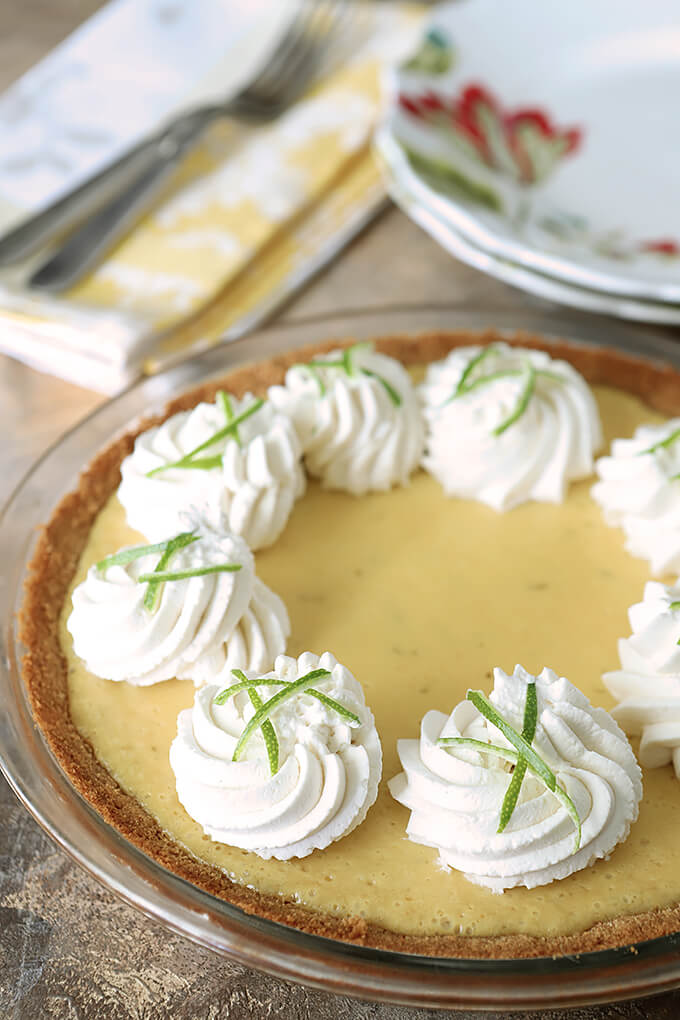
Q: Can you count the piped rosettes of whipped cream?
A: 8